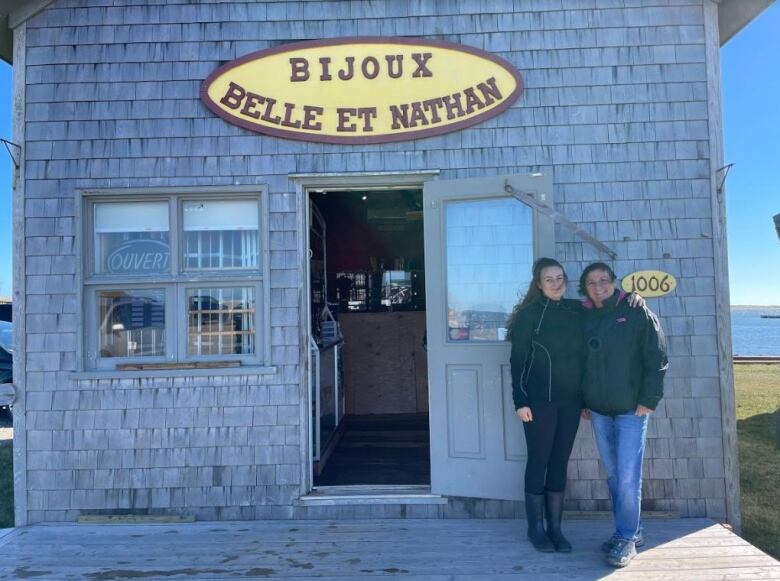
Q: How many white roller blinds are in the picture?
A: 2